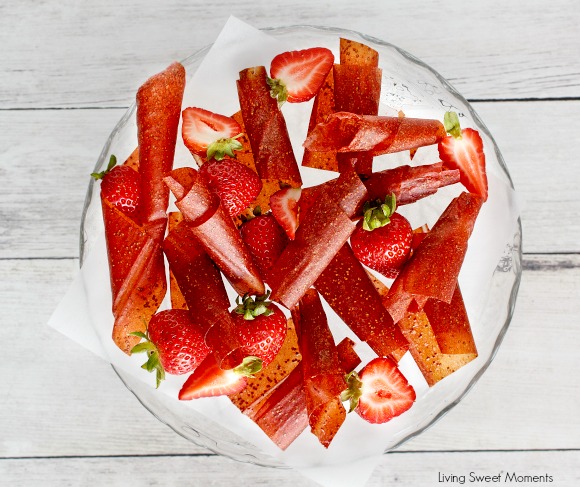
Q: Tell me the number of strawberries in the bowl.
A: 12